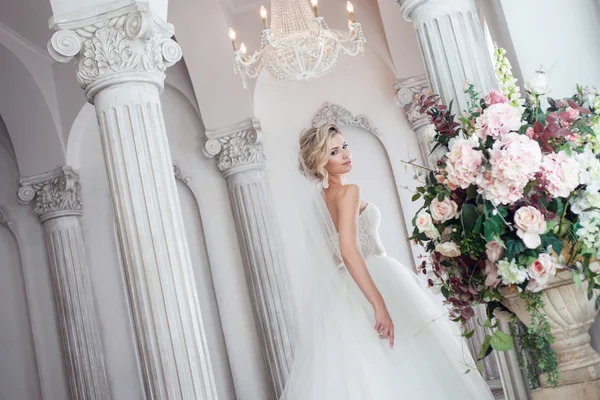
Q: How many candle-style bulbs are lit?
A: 6